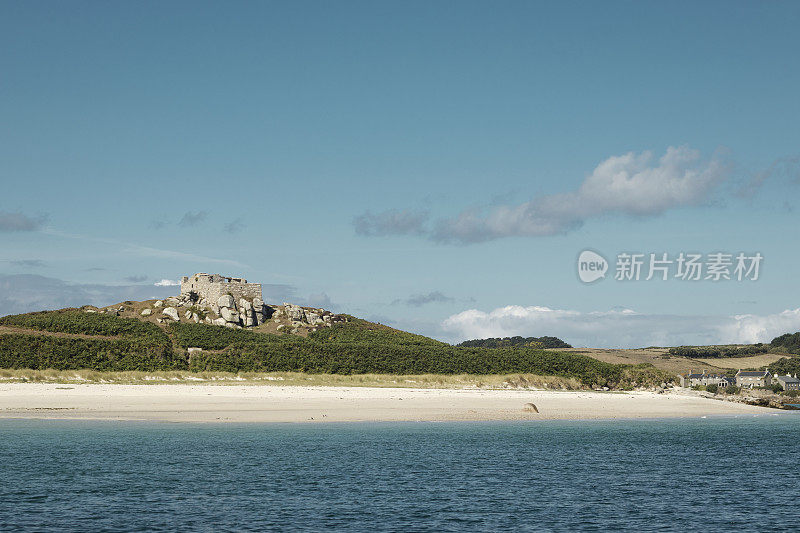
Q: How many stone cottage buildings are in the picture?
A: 3